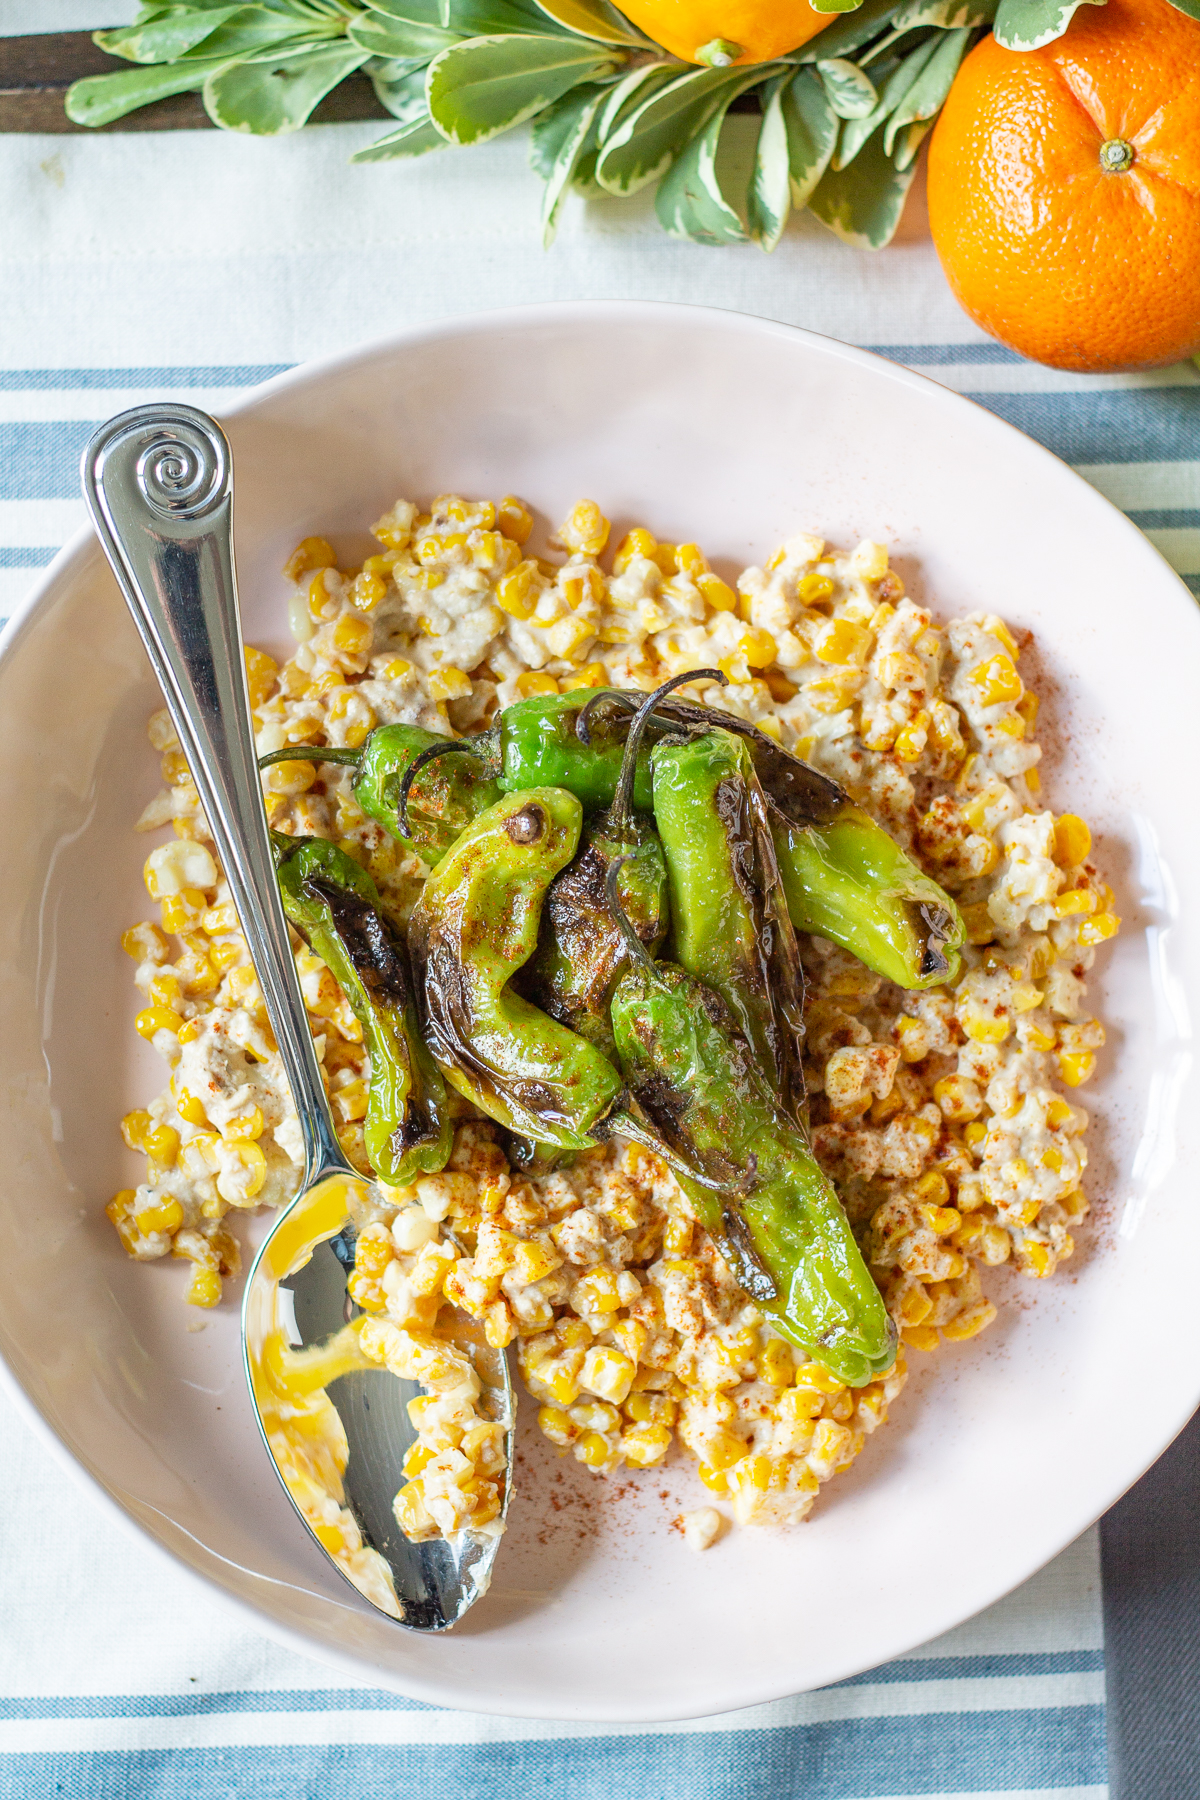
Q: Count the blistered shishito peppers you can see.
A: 7